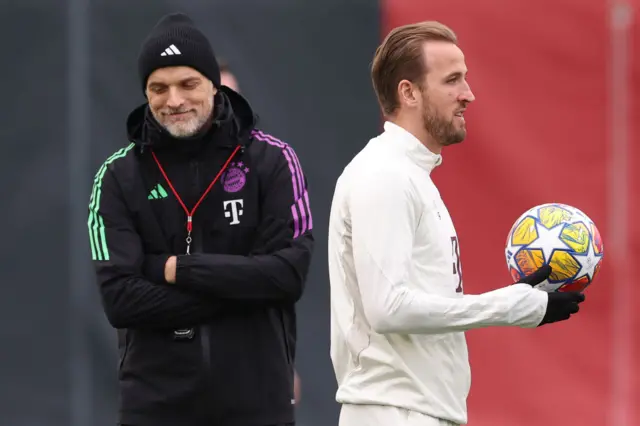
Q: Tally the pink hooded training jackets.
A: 0